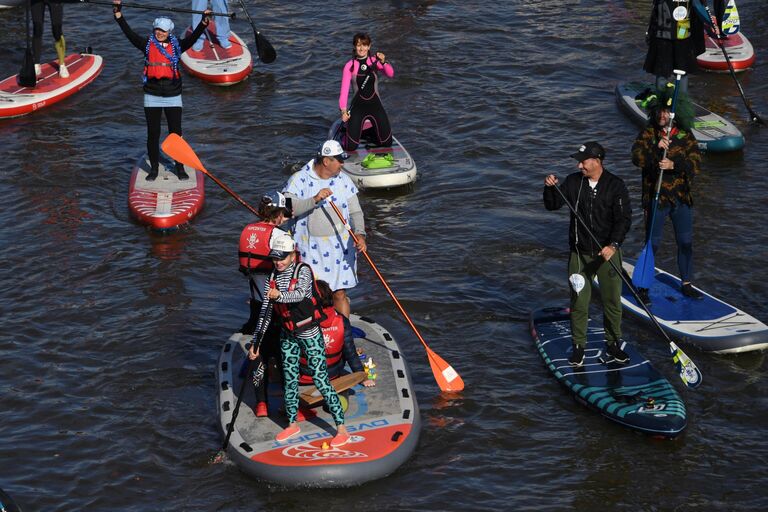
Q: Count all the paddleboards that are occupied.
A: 9